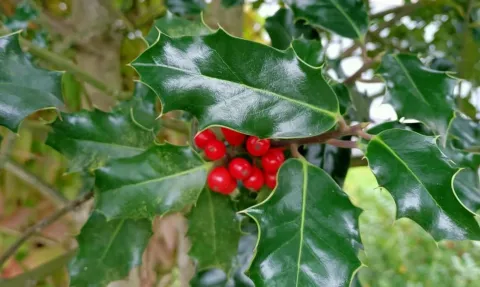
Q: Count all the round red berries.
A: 10